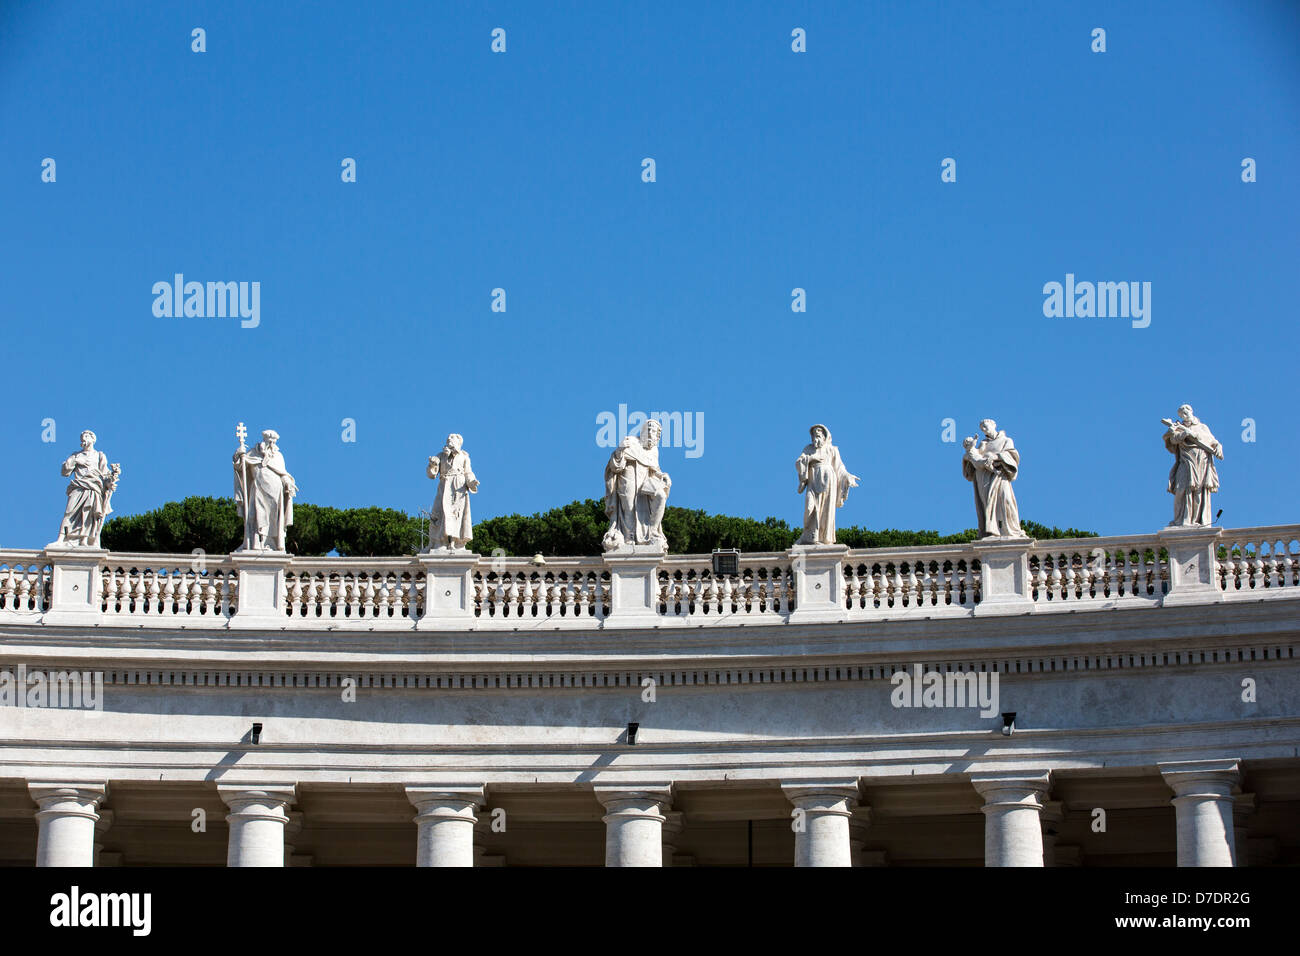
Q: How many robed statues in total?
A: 7